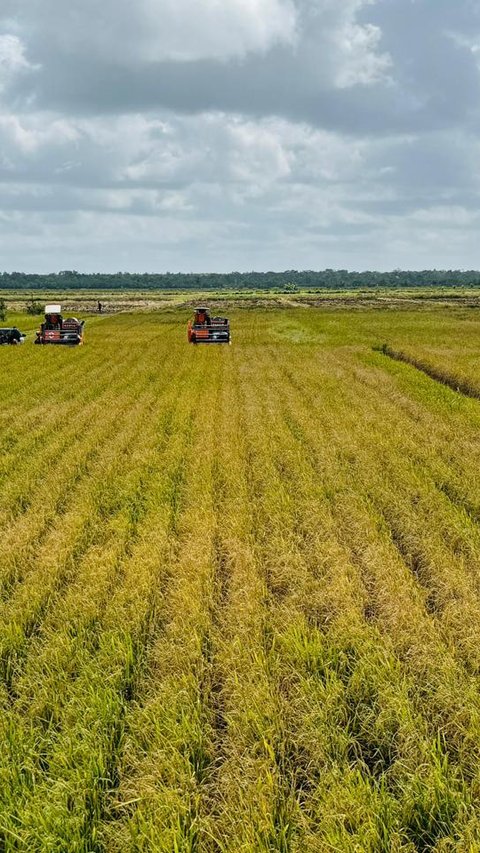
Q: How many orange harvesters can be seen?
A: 2